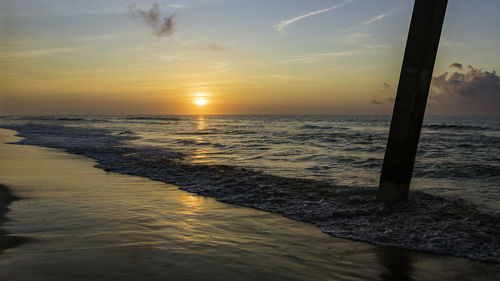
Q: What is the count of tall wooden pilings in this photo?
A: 1